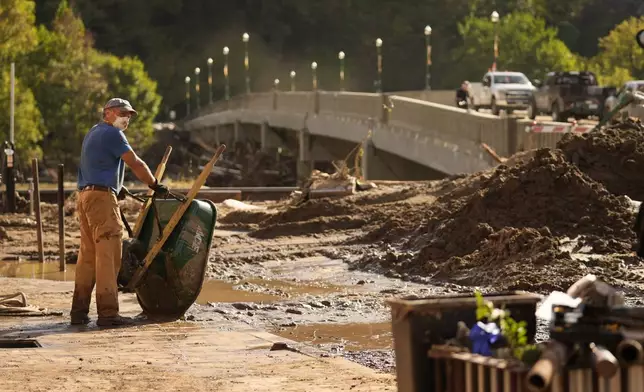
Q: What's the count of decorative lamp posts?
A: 12